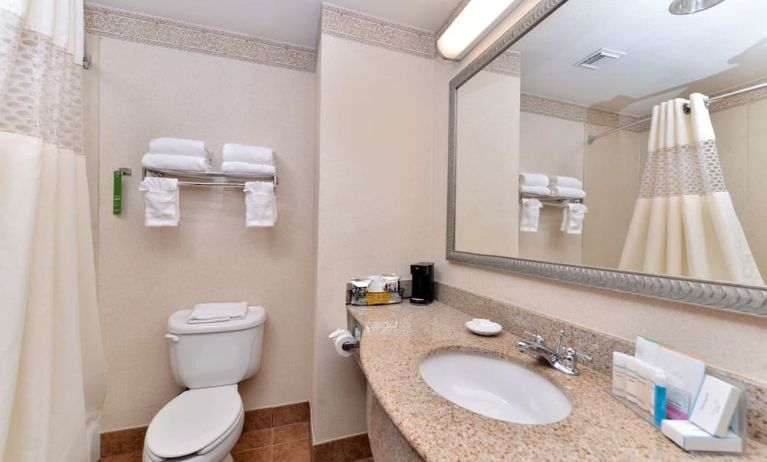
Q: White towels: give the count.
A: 7